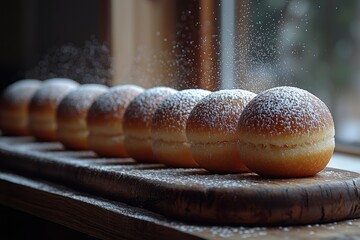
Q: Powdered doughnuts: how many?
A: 8